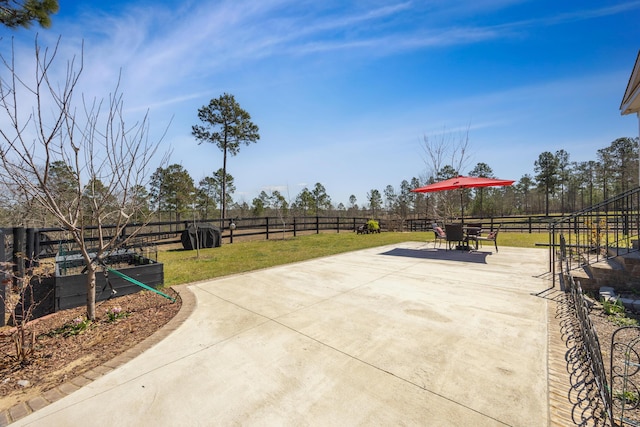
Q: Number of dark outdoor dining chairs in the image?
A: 4